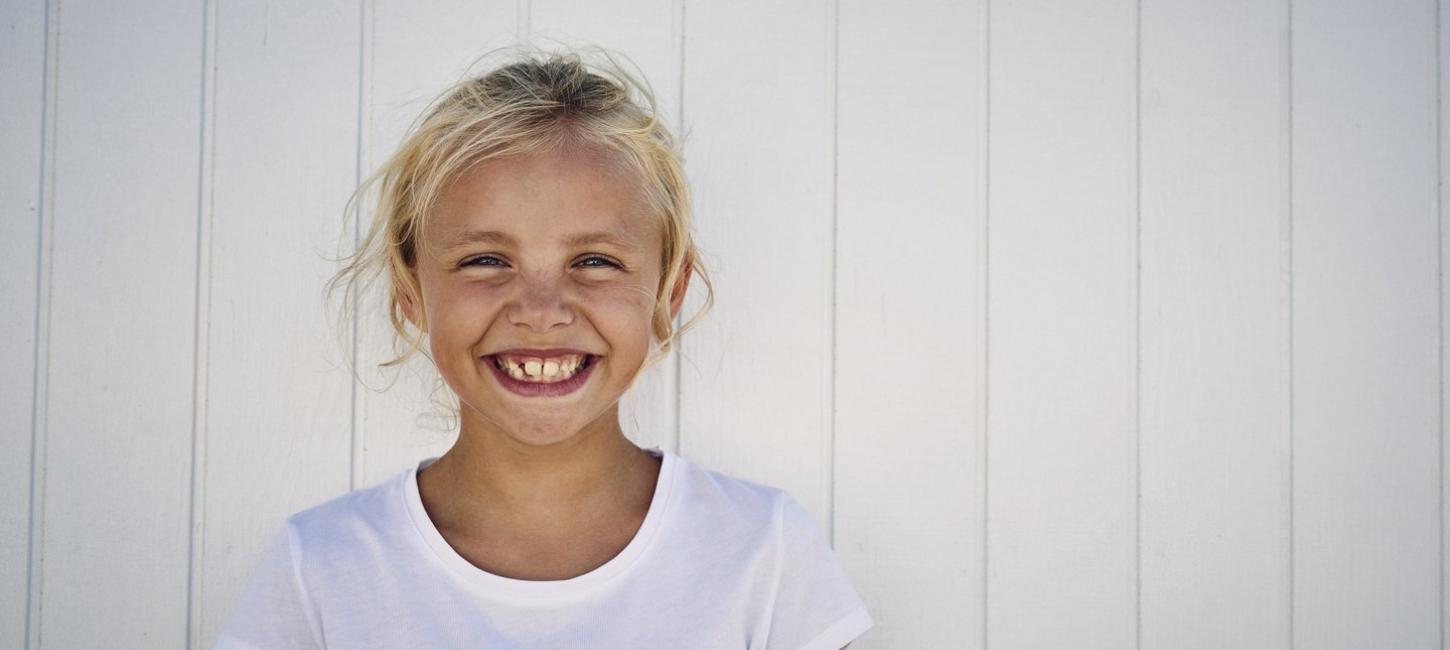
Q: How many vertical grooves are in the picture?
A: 10